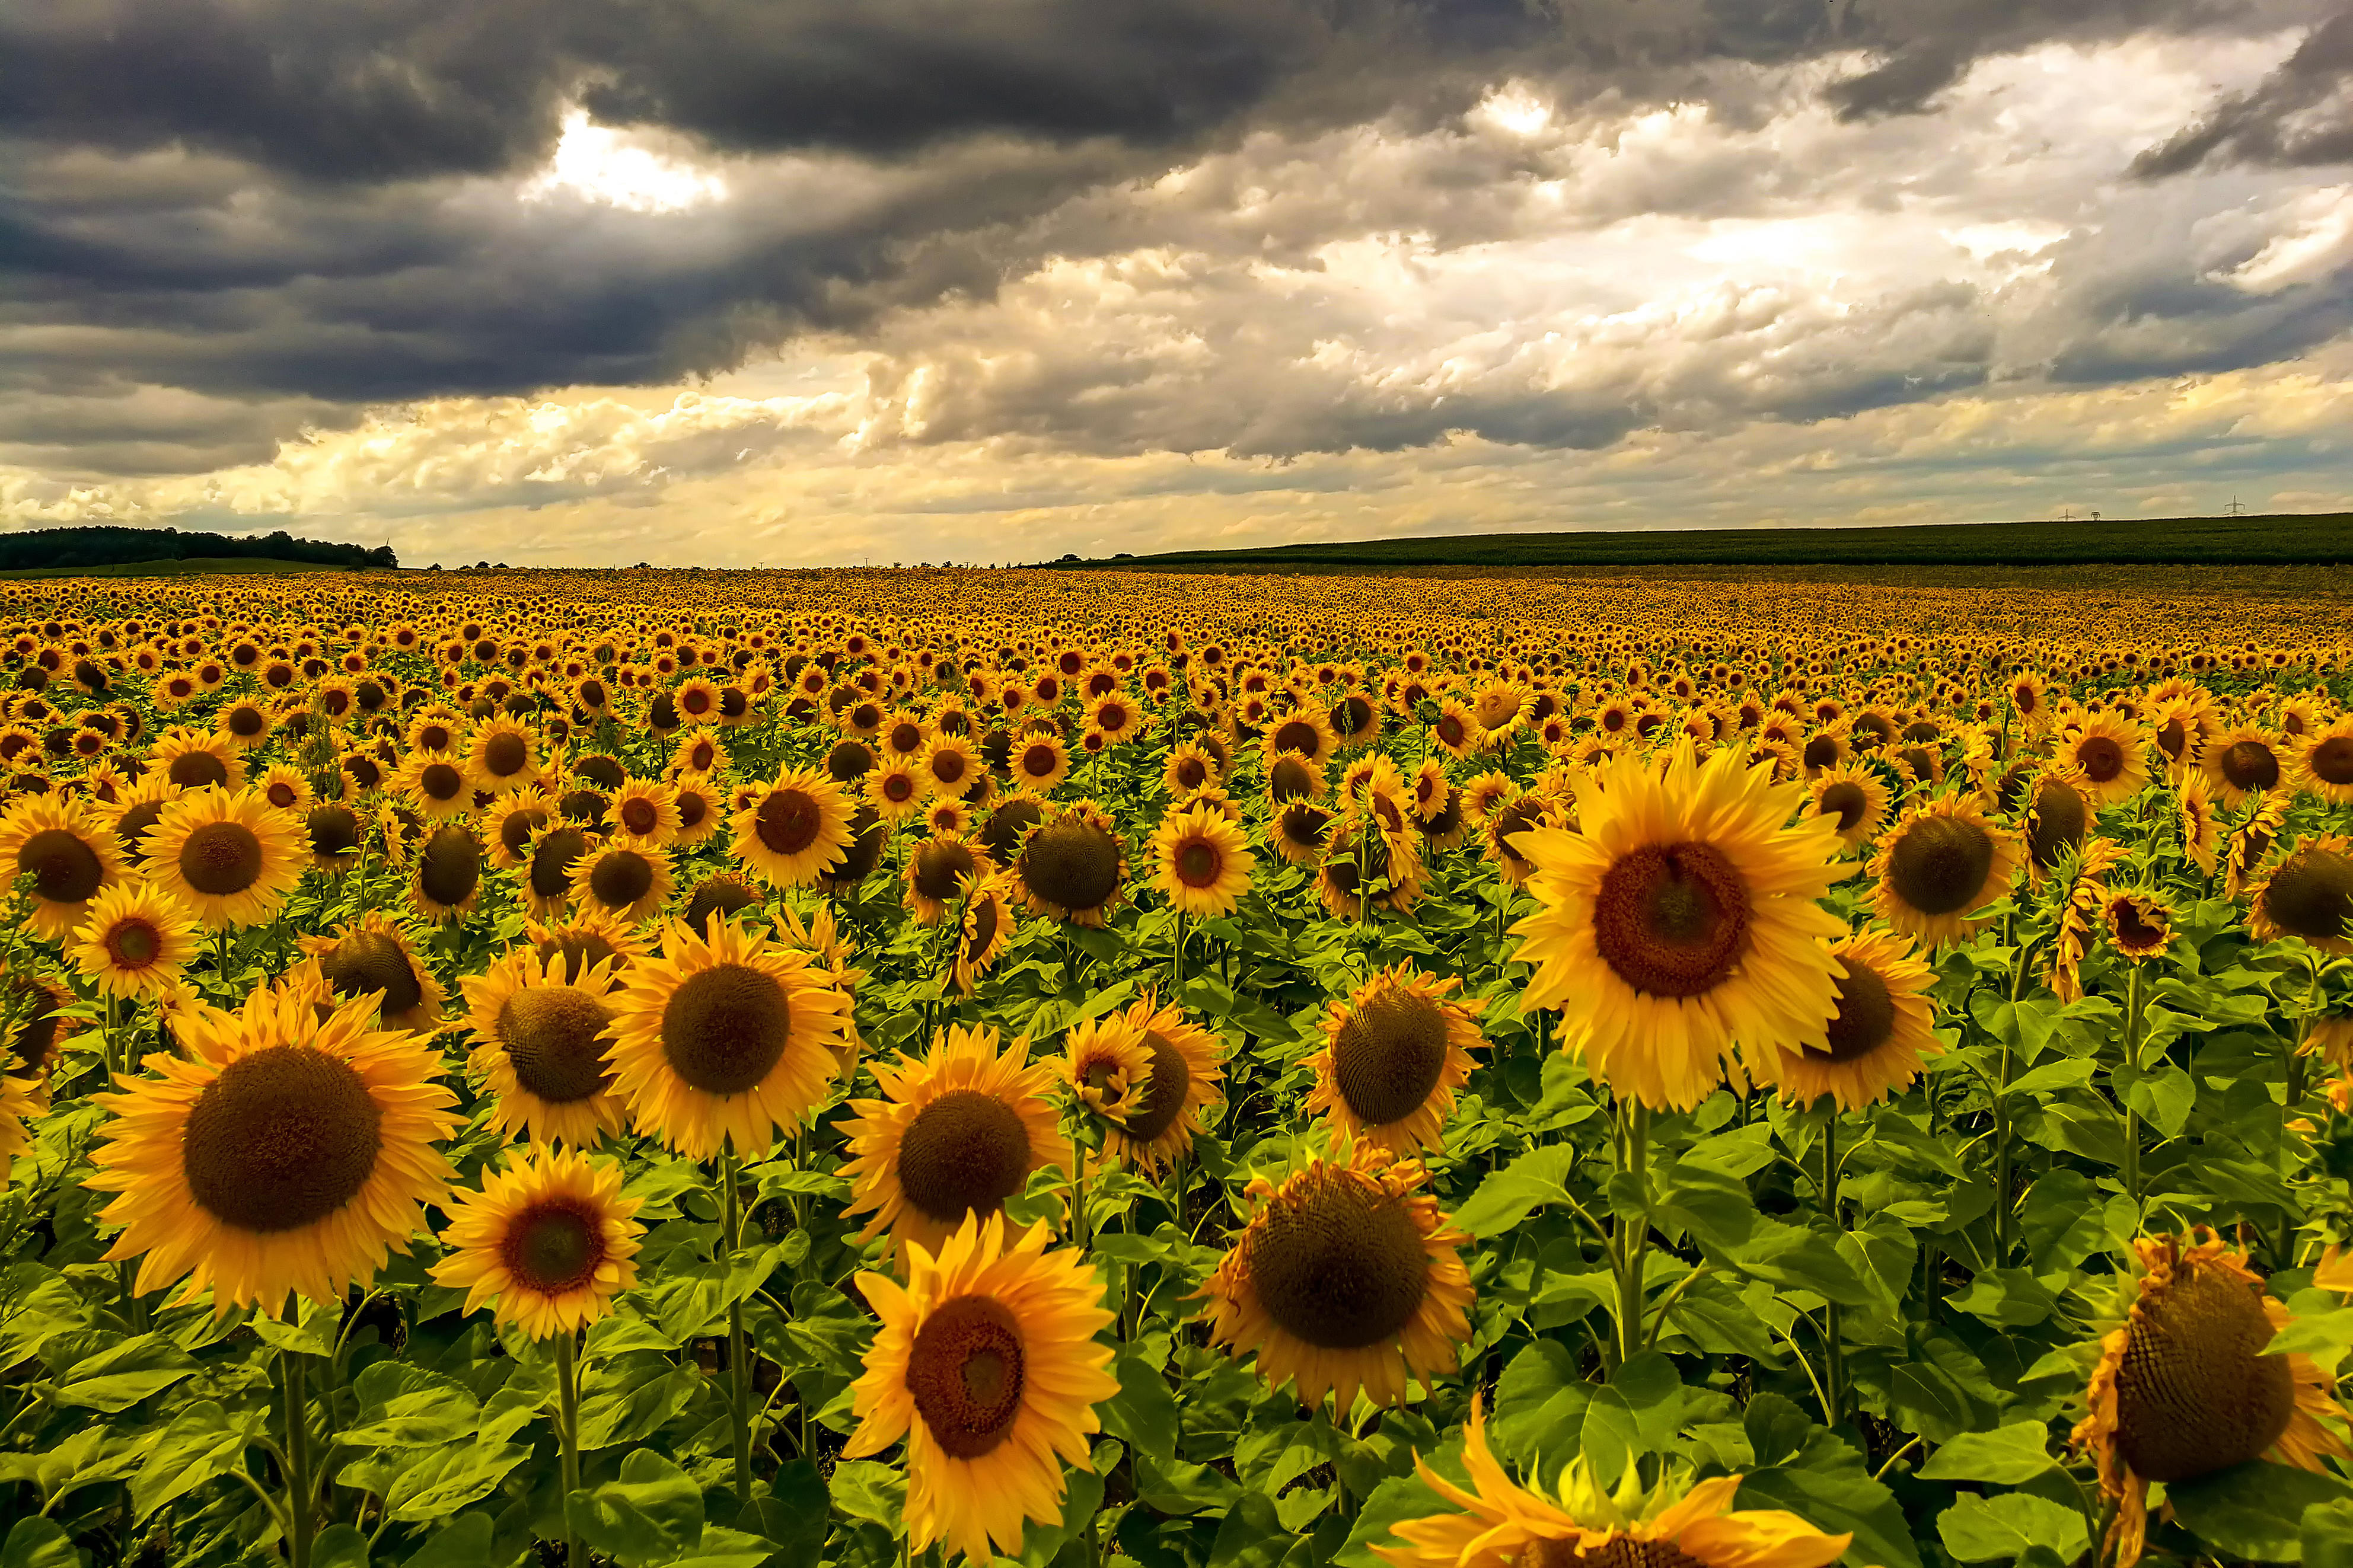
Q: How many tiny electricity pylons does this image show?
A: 3